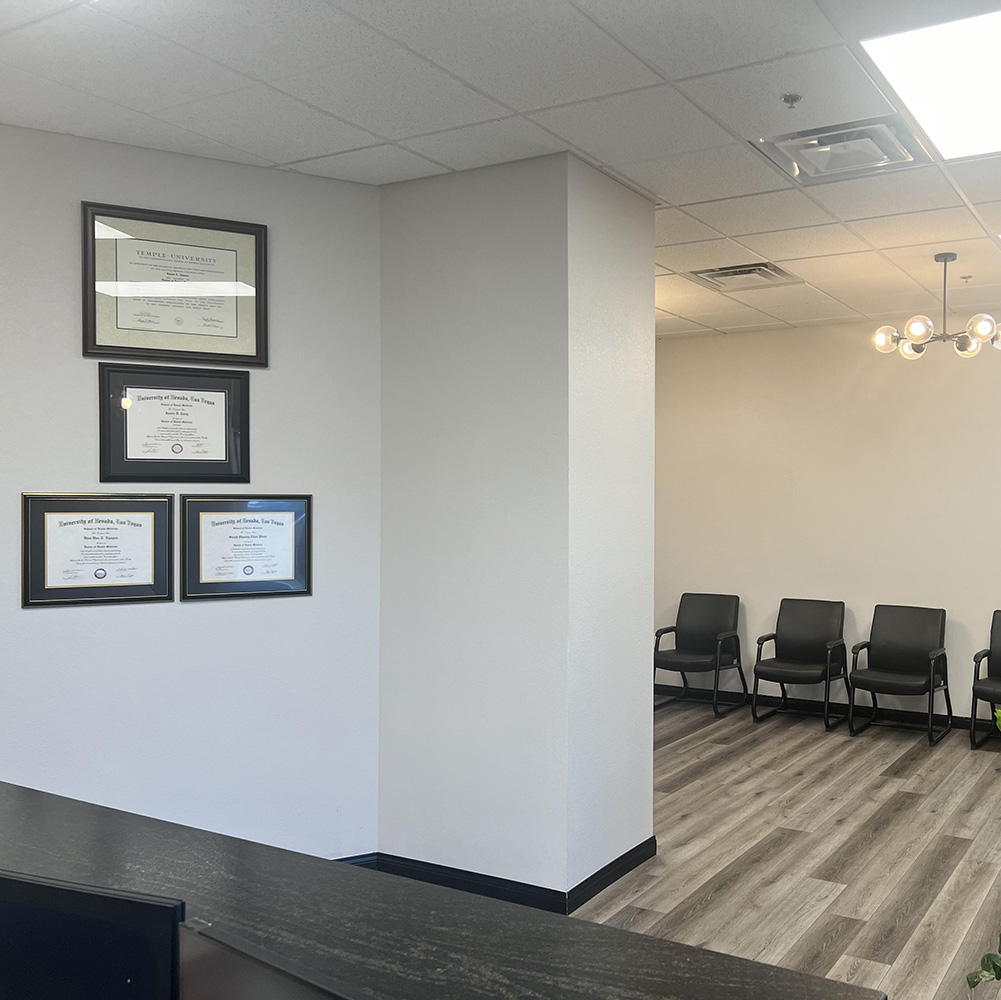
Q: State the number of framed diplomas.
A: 4